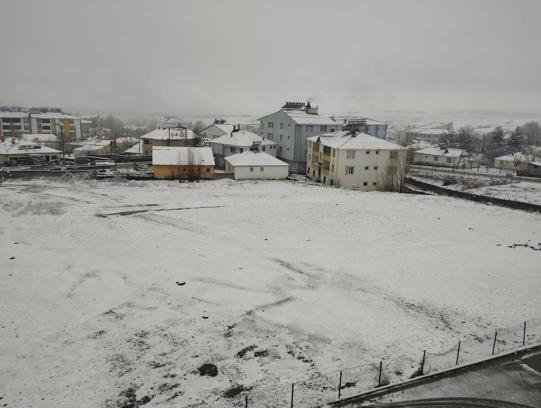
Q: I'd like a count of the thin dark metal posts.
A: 8